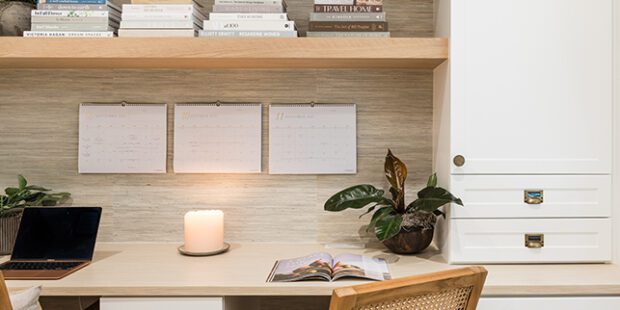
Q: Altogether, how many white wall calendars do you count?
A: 3